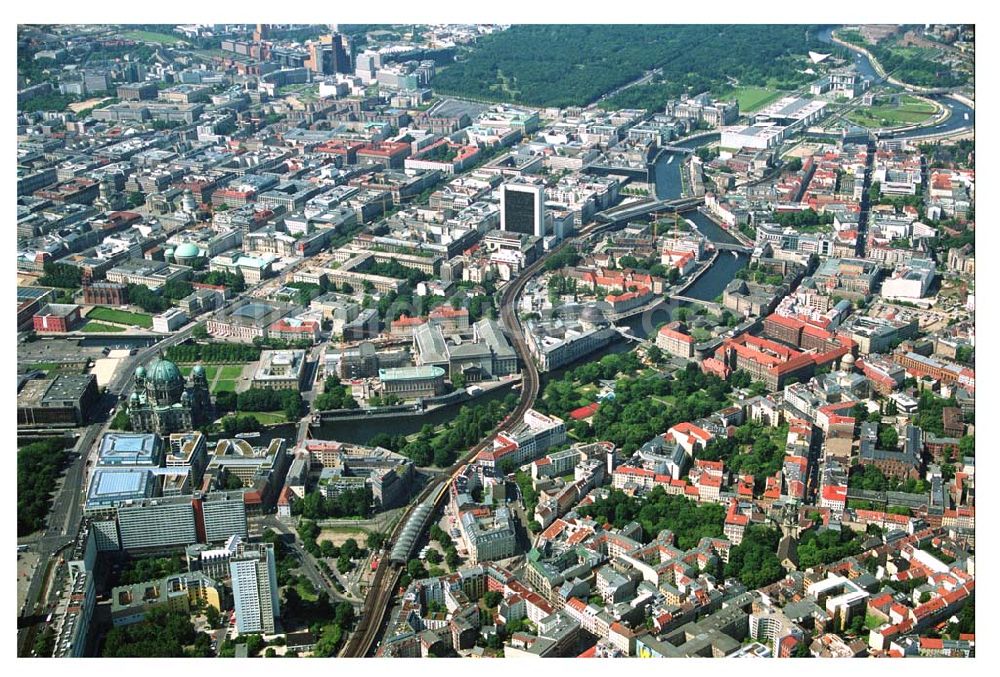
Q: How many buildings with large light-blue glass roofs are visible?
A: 2